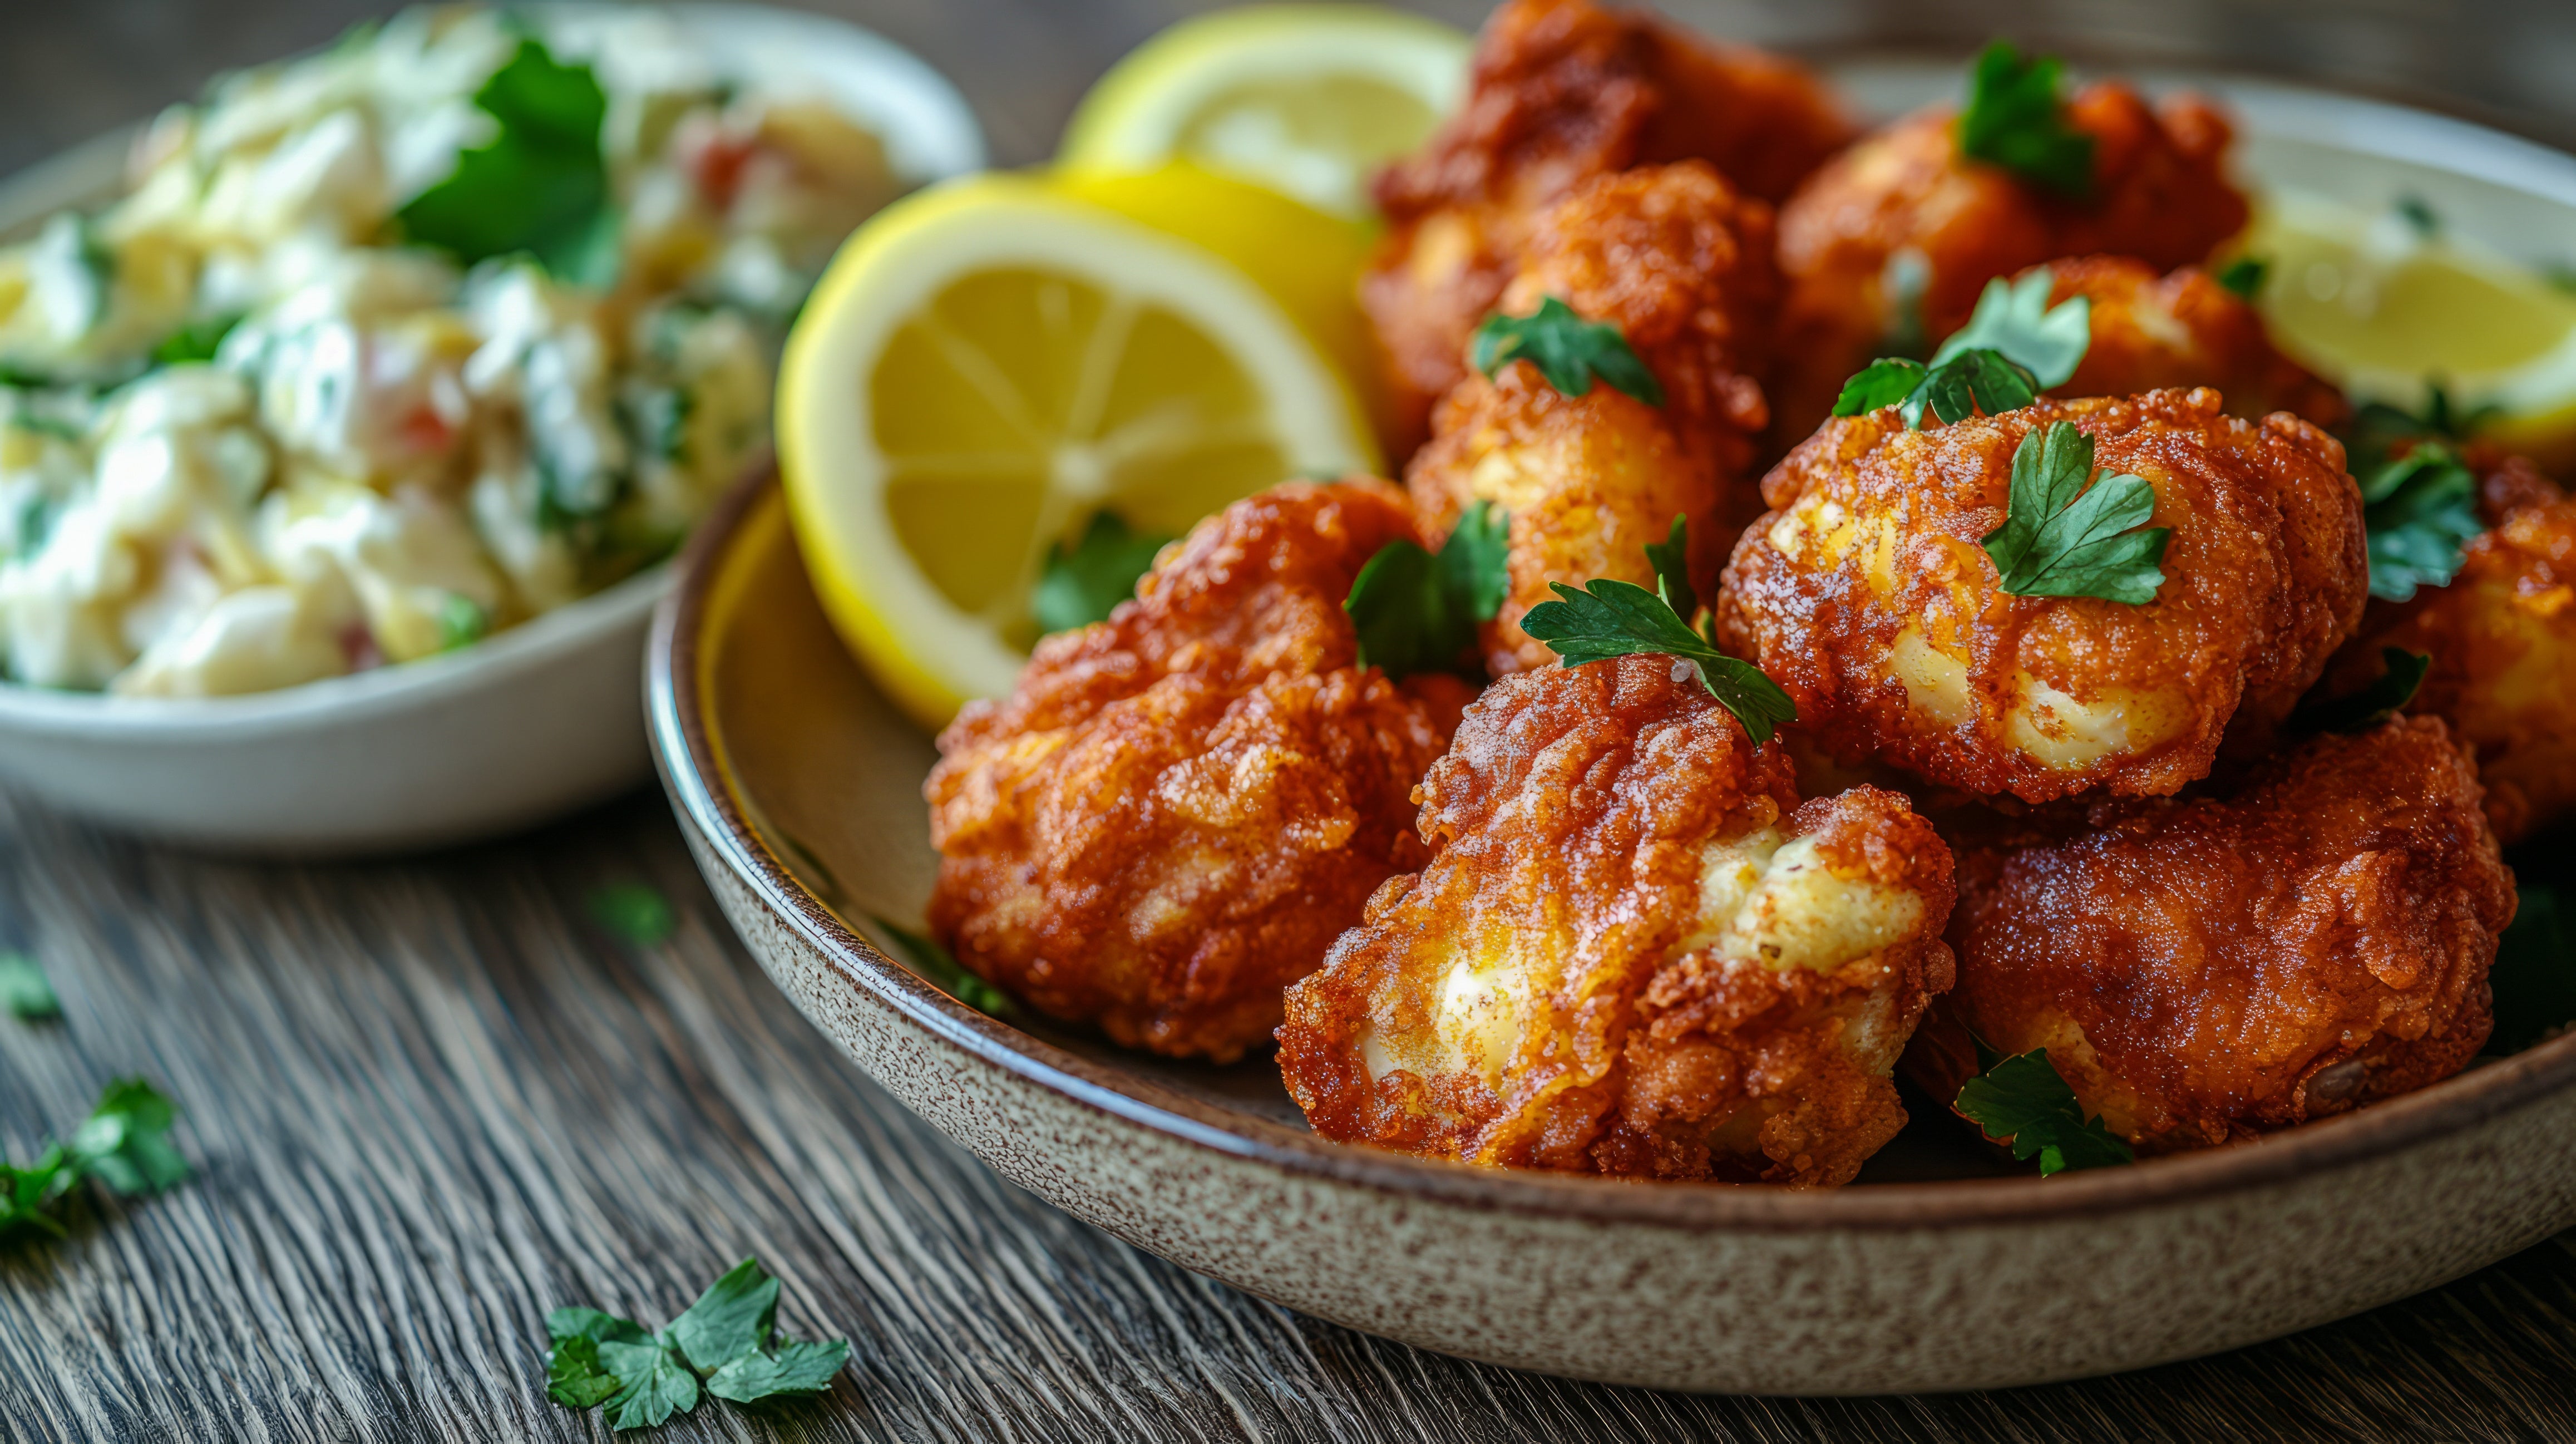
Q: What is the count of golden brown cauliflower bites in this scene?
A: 9